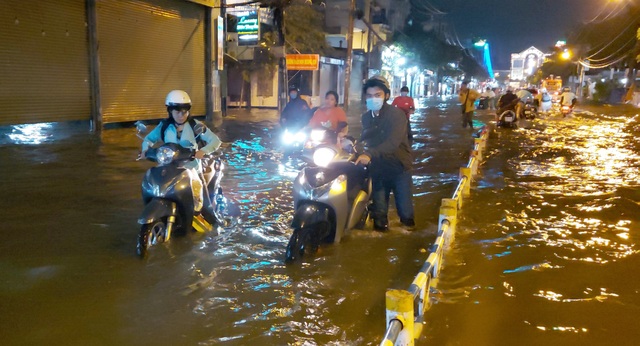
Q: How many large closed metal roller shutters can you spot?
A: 2